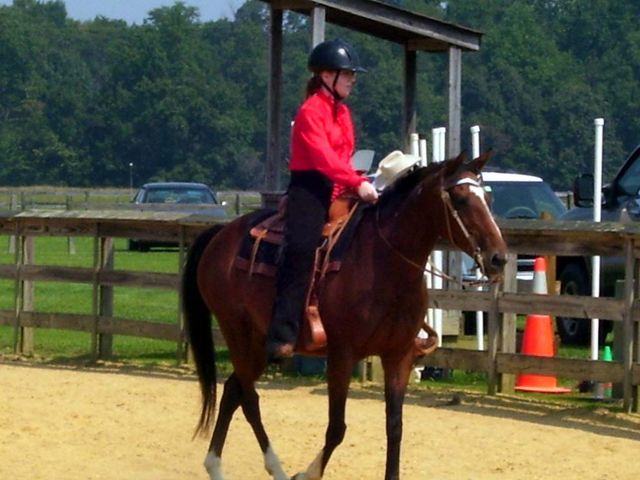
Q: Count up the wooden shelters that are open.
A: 1